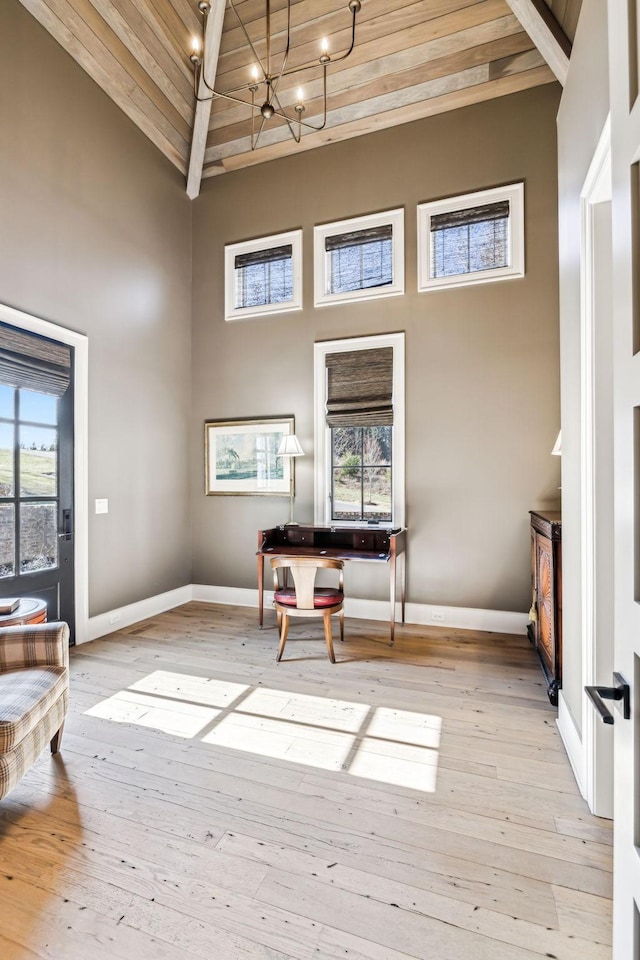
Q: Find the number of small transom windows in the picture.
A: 3